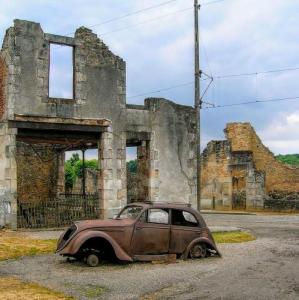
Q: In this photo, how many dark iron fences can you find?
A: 1